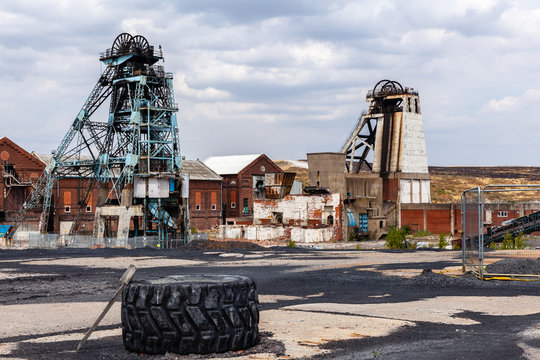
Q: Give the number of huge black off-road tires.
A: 1